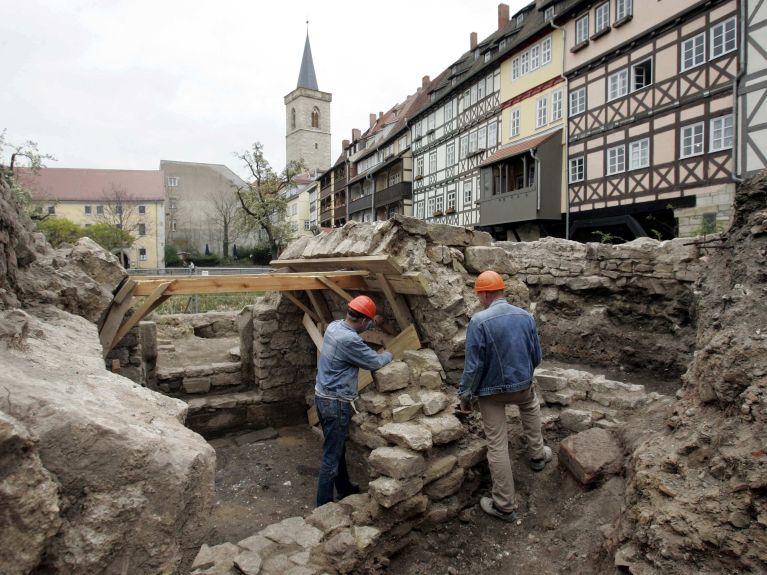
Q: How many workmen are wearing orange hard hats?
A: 2